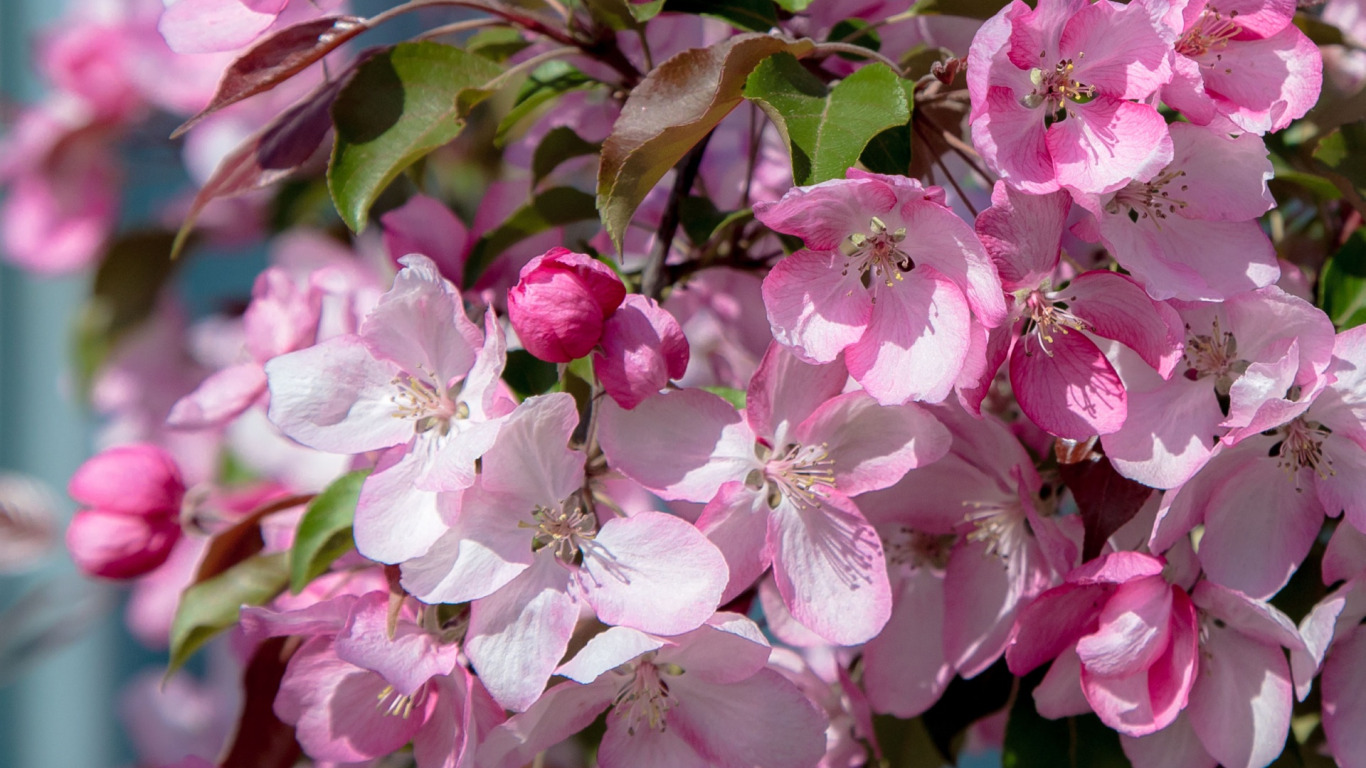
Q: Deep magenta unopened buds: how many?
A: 3